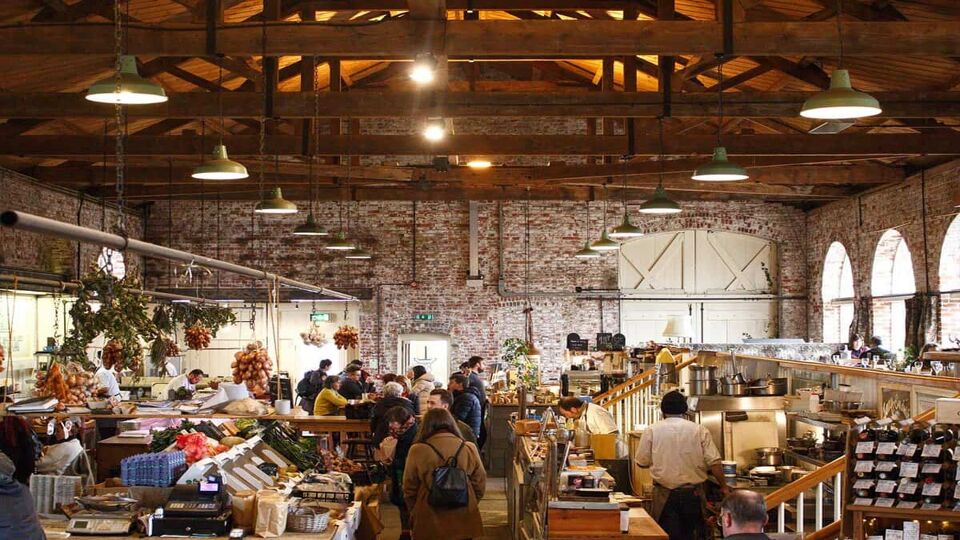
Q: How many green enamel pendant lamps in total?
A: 12